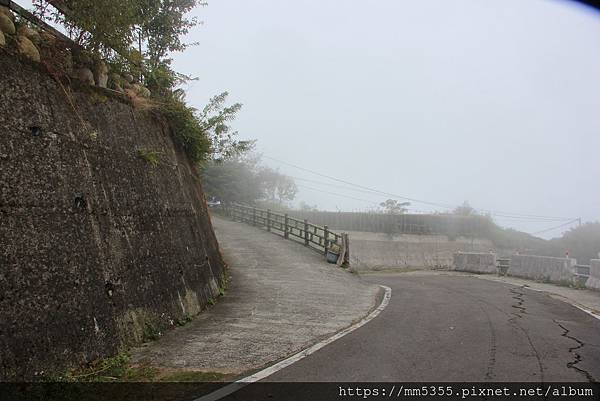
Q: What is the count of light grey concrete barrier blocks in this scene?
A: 3